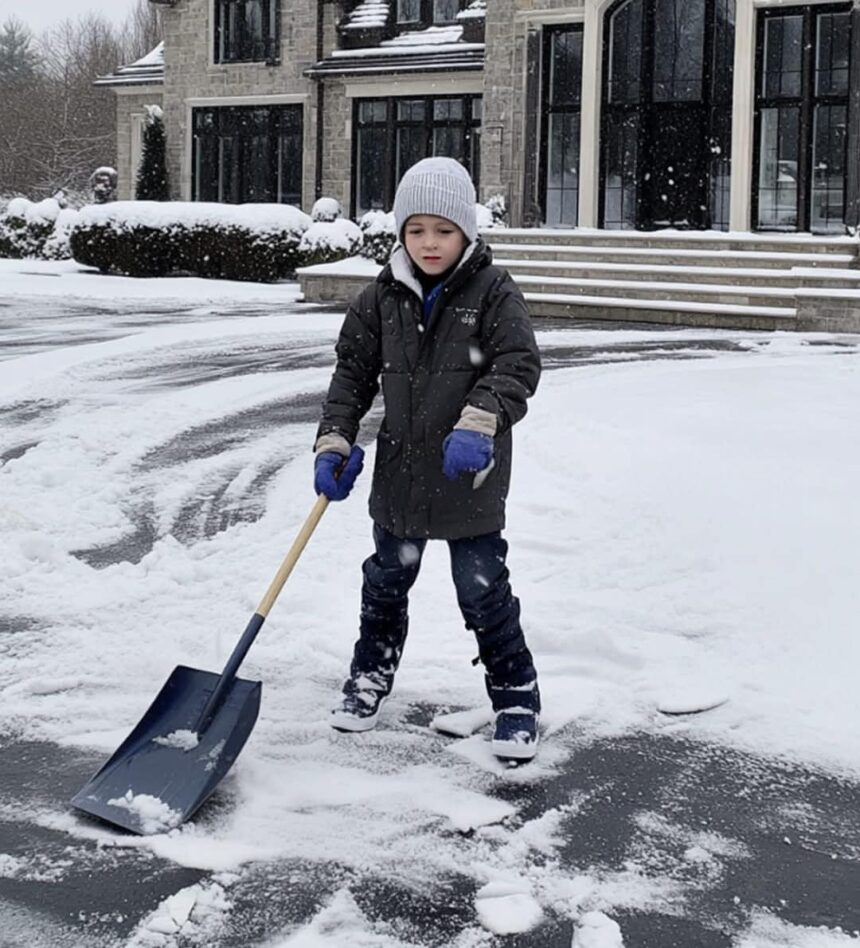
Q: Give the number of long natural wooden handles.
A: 1